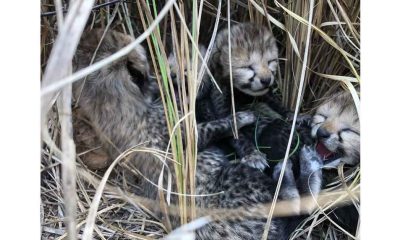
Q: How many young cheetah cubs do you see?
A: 4